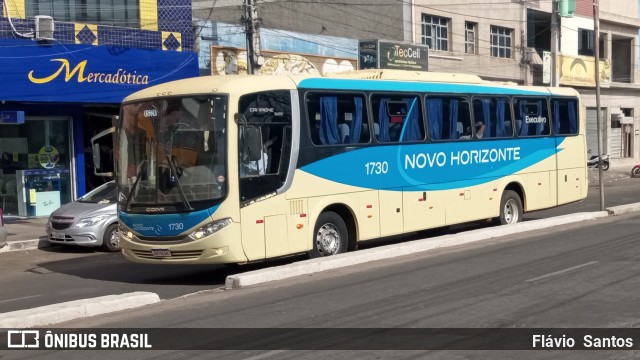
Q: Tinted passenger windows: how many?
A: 6